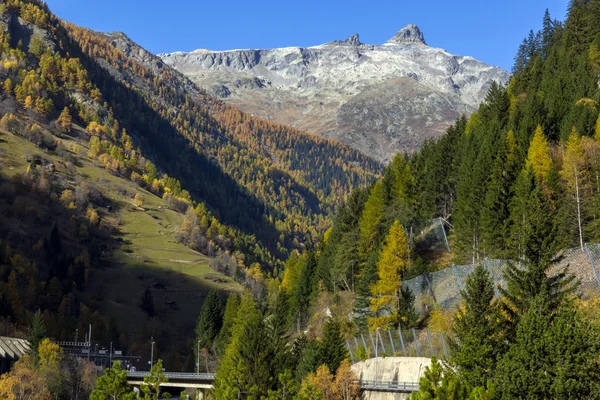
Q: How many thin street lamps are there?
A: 2